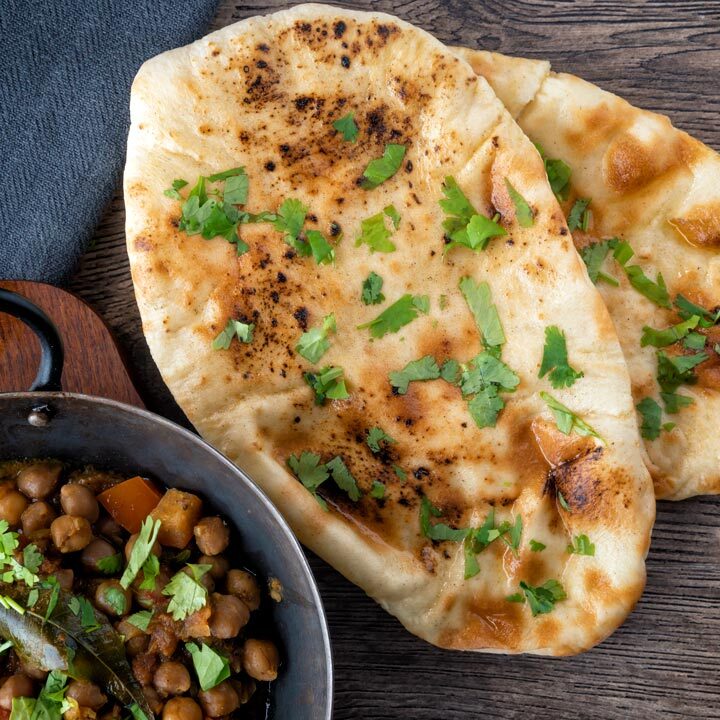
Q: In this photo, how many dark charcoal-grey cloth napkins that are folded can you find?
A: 1